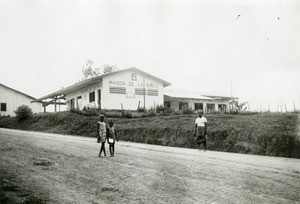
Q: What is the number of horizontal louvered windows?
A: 3